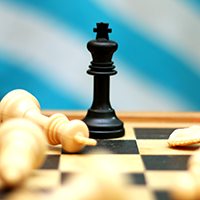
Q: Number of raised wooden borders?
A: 1